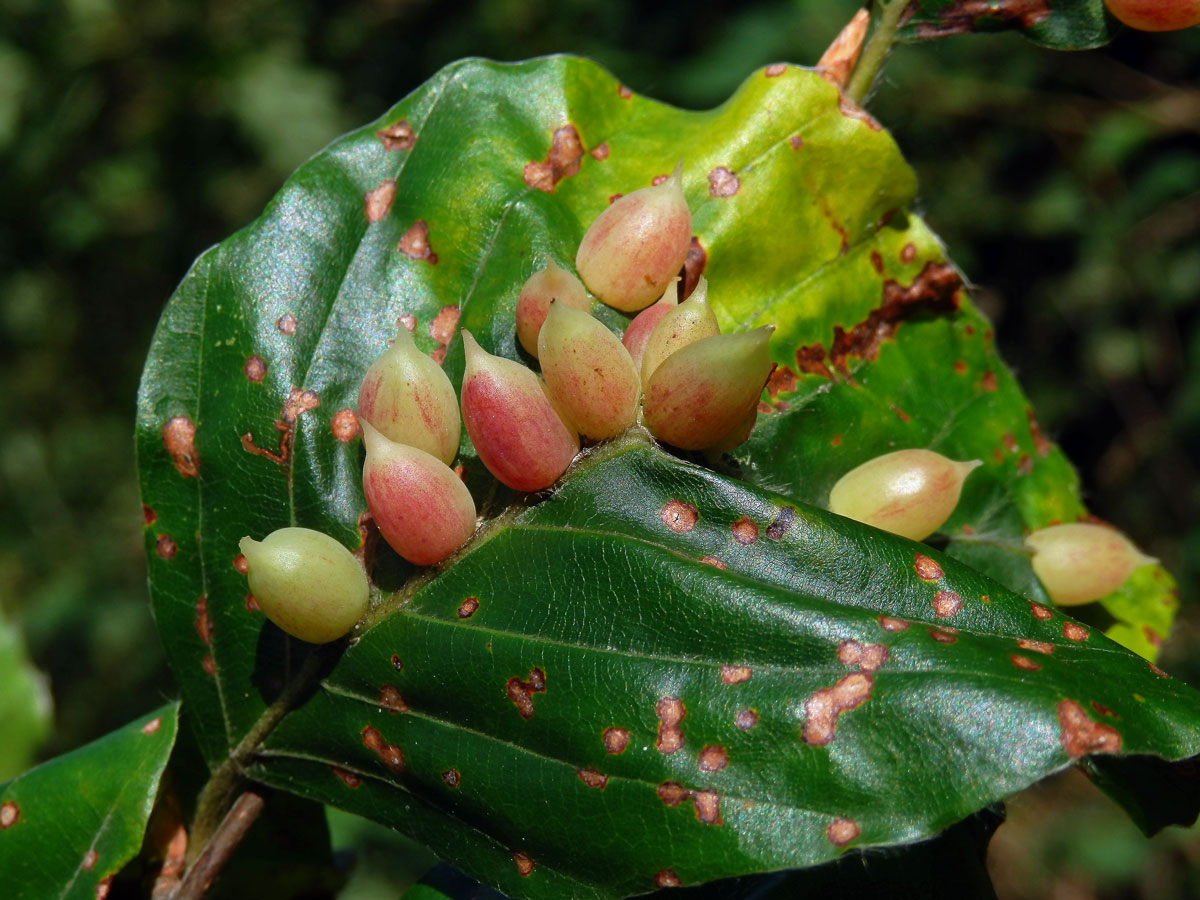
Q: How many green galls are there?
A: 1